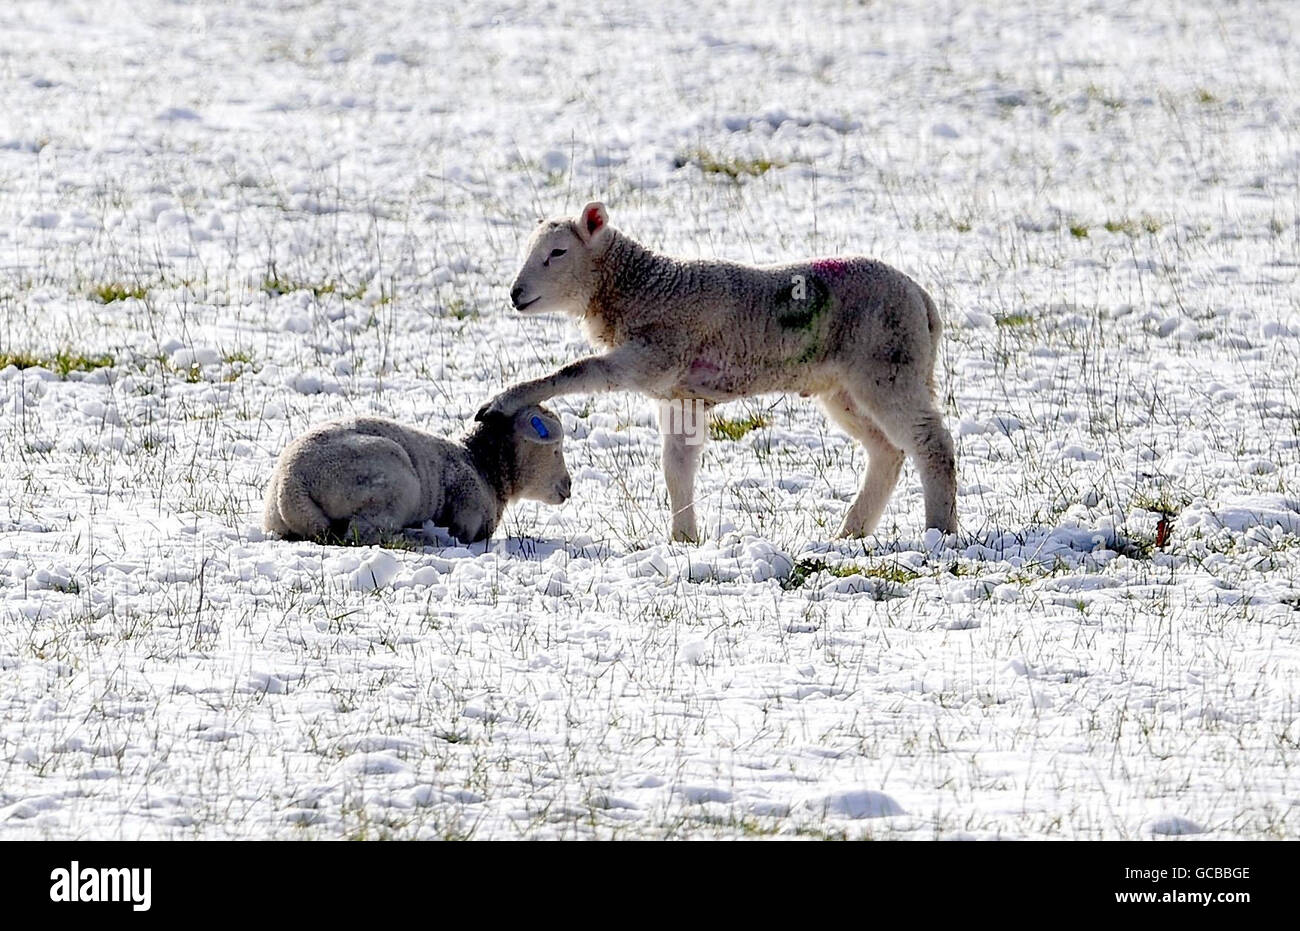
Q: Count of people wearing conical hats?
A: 0